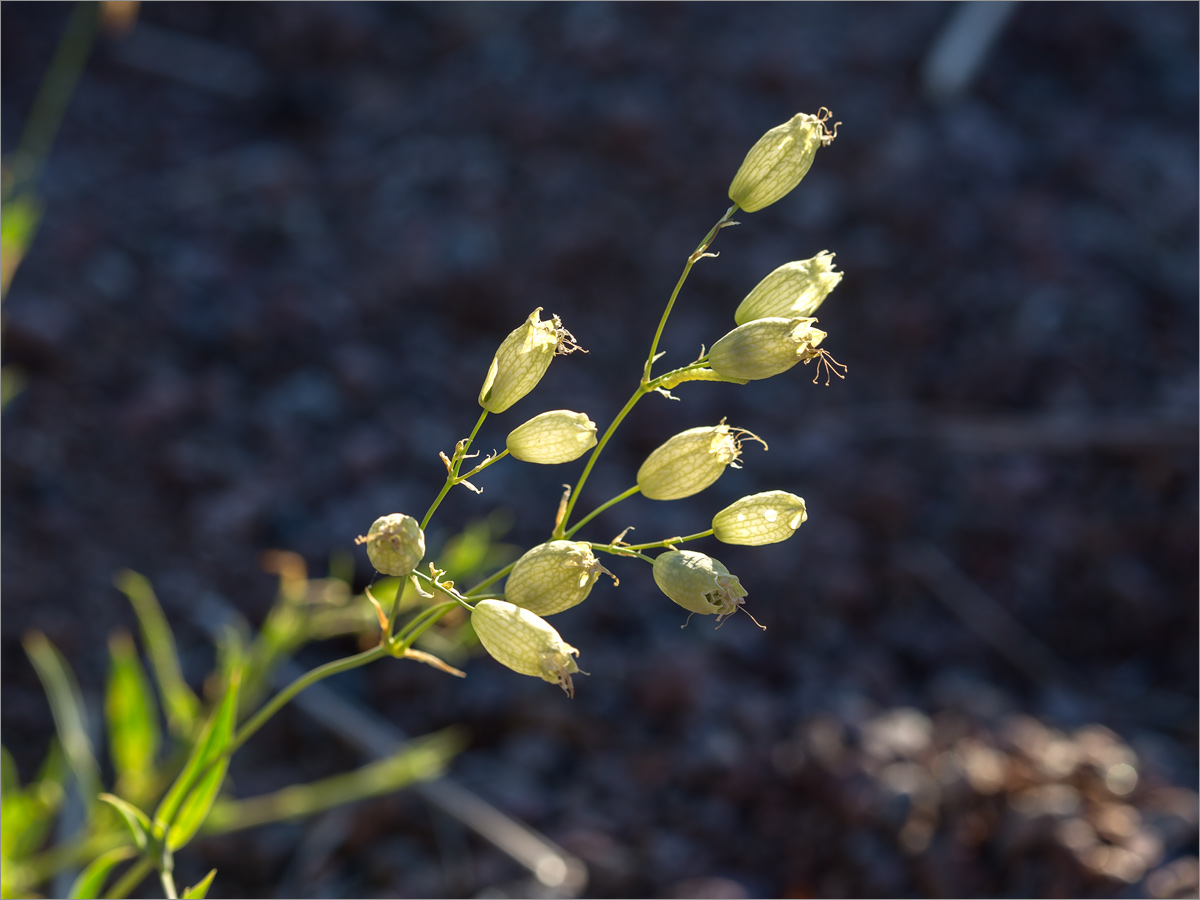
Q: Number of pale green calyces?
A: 11